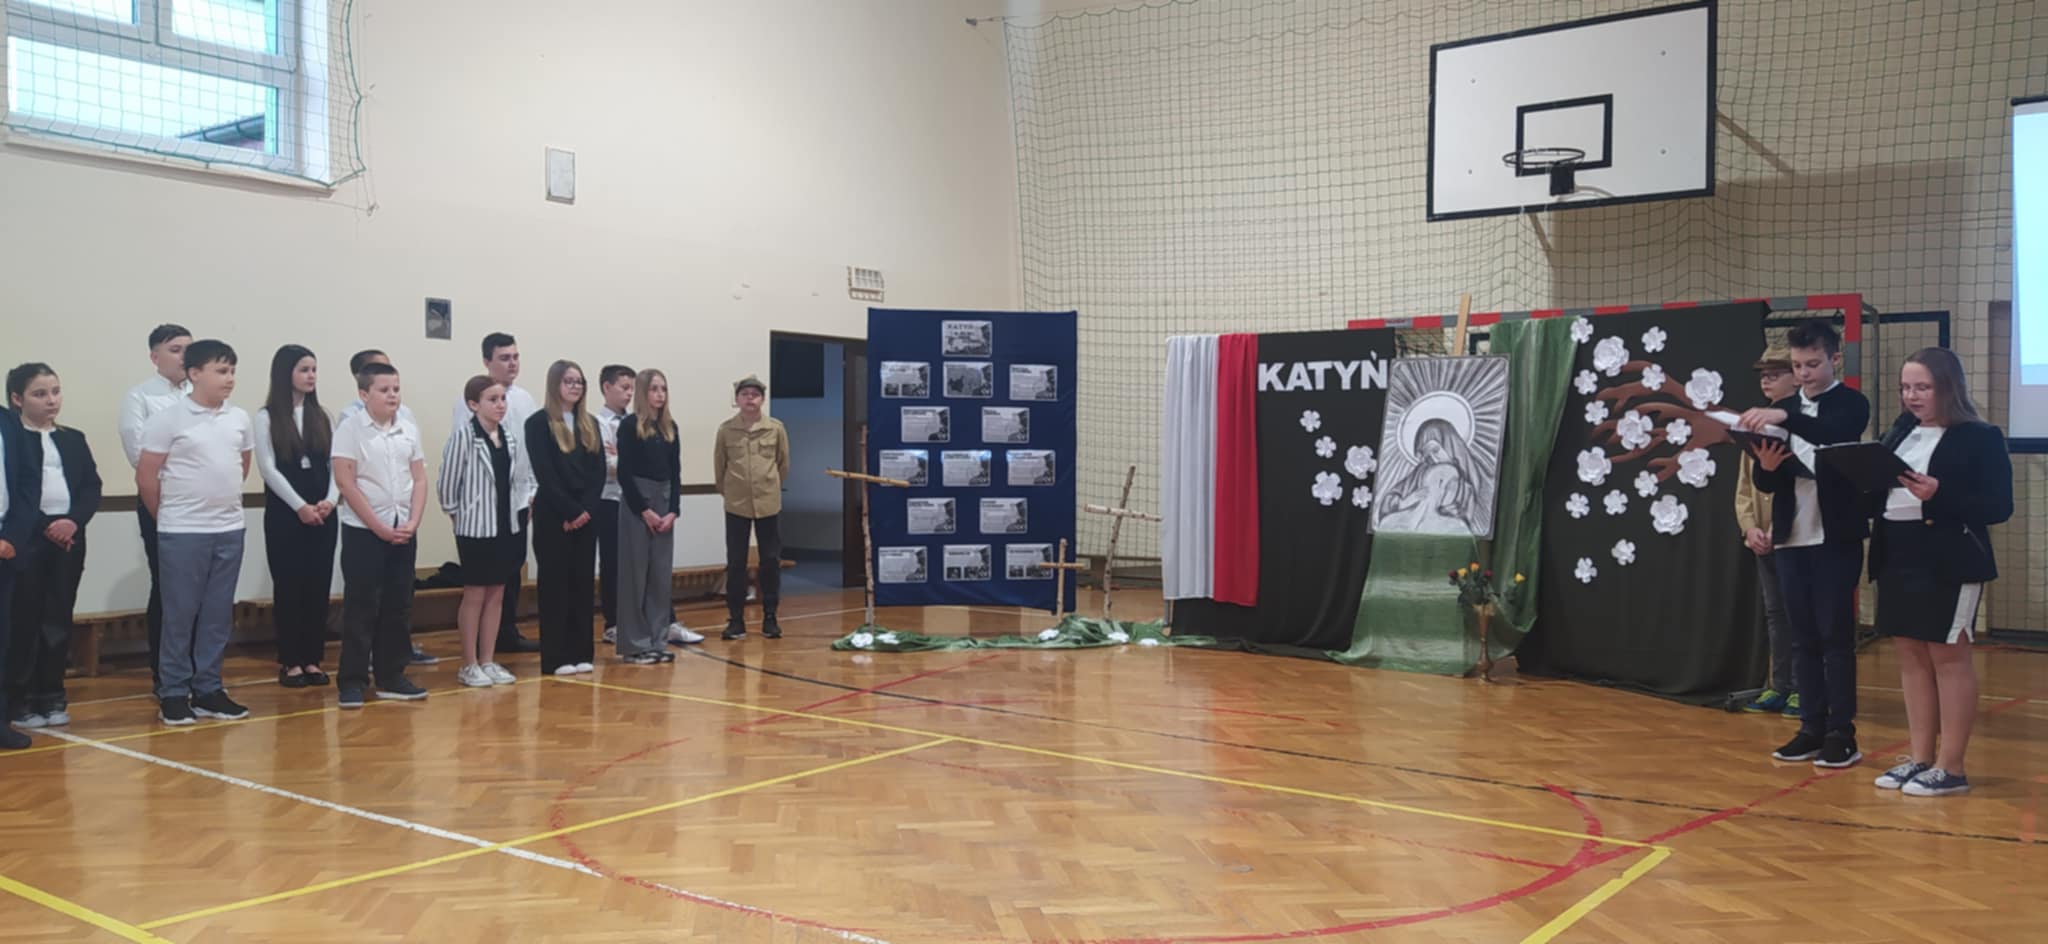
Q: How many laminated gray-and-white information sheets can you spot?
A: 14